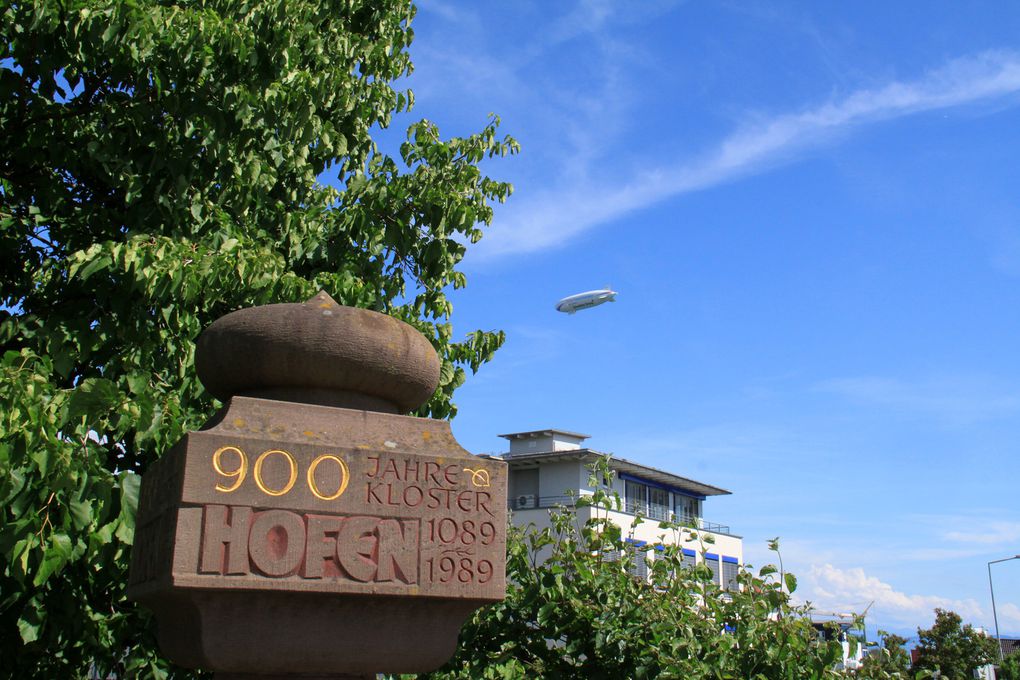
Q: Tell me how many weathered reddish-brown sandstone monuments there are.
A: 1